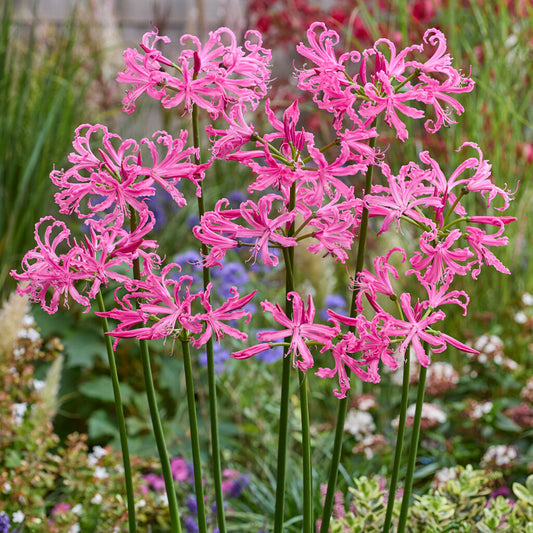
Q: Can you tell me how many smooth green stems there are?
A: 9